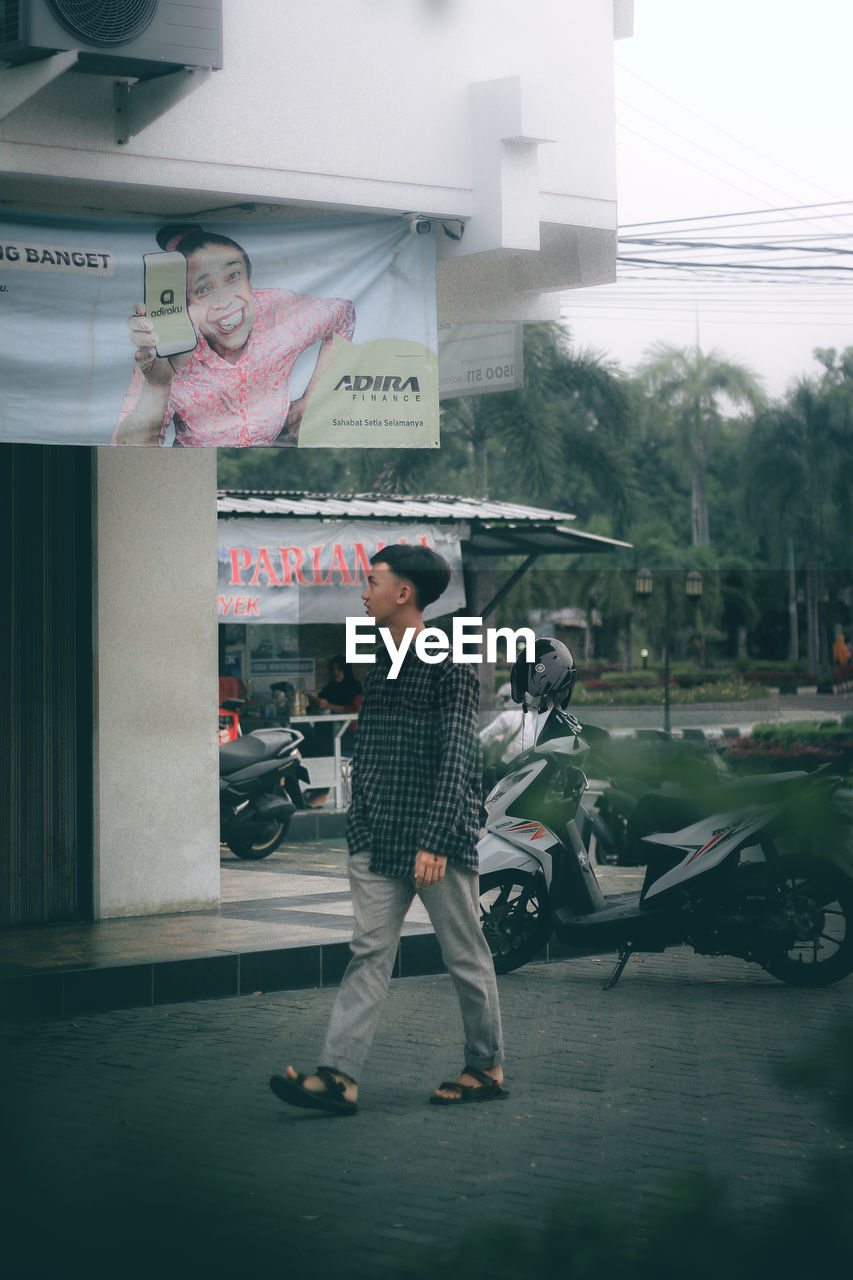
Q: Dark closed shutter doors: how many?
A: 1